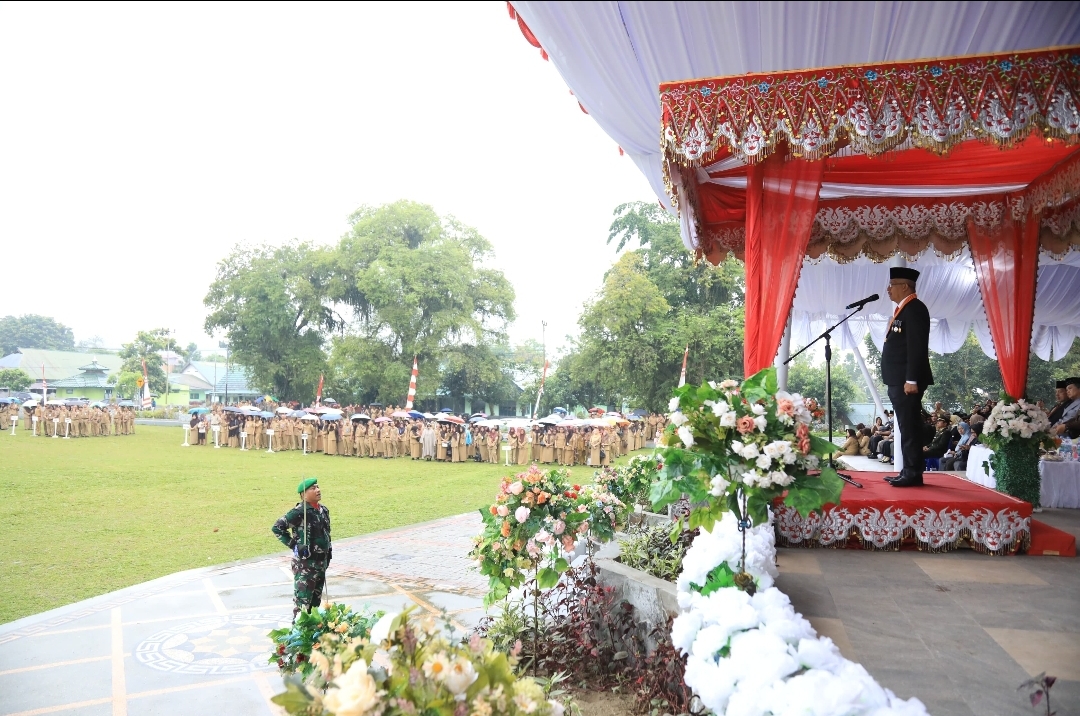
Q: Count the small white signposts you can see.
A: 10